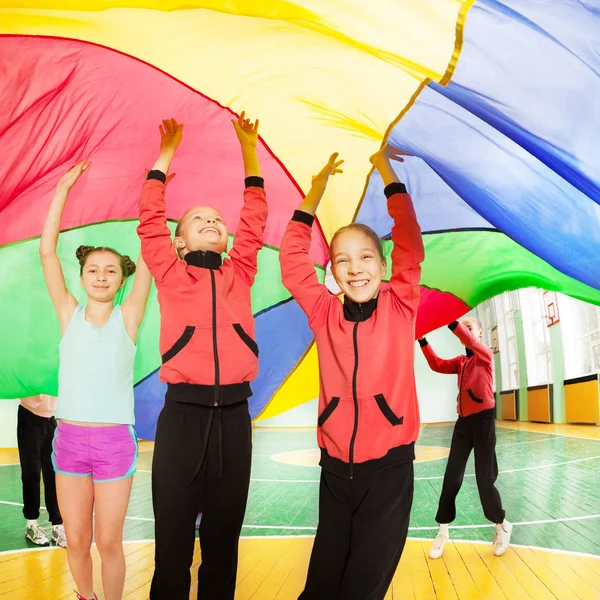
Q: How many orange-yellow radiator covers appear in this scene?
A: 3